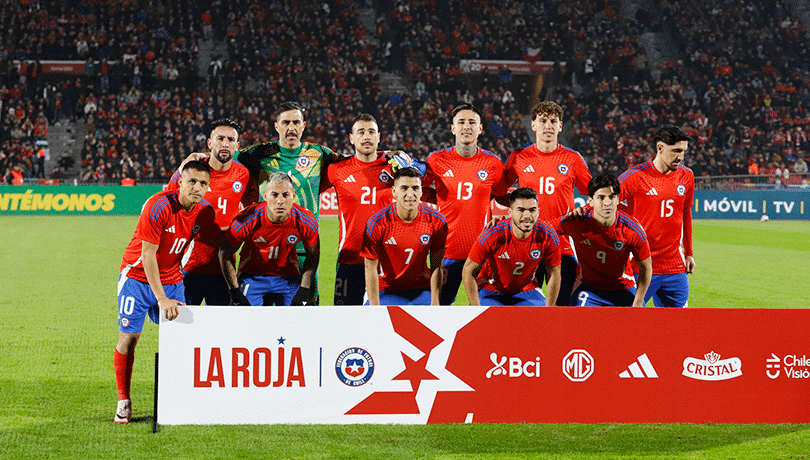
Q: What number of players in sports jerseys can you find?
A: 11